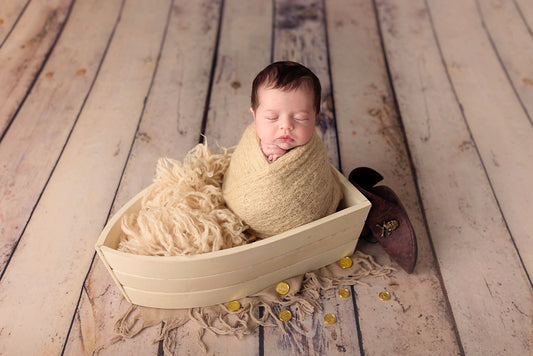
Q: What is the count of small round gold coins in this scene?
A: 7